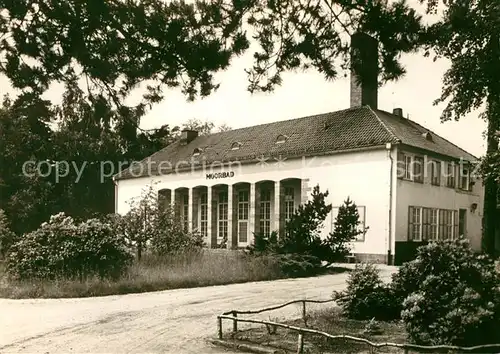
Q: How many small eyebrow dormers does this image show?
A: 4